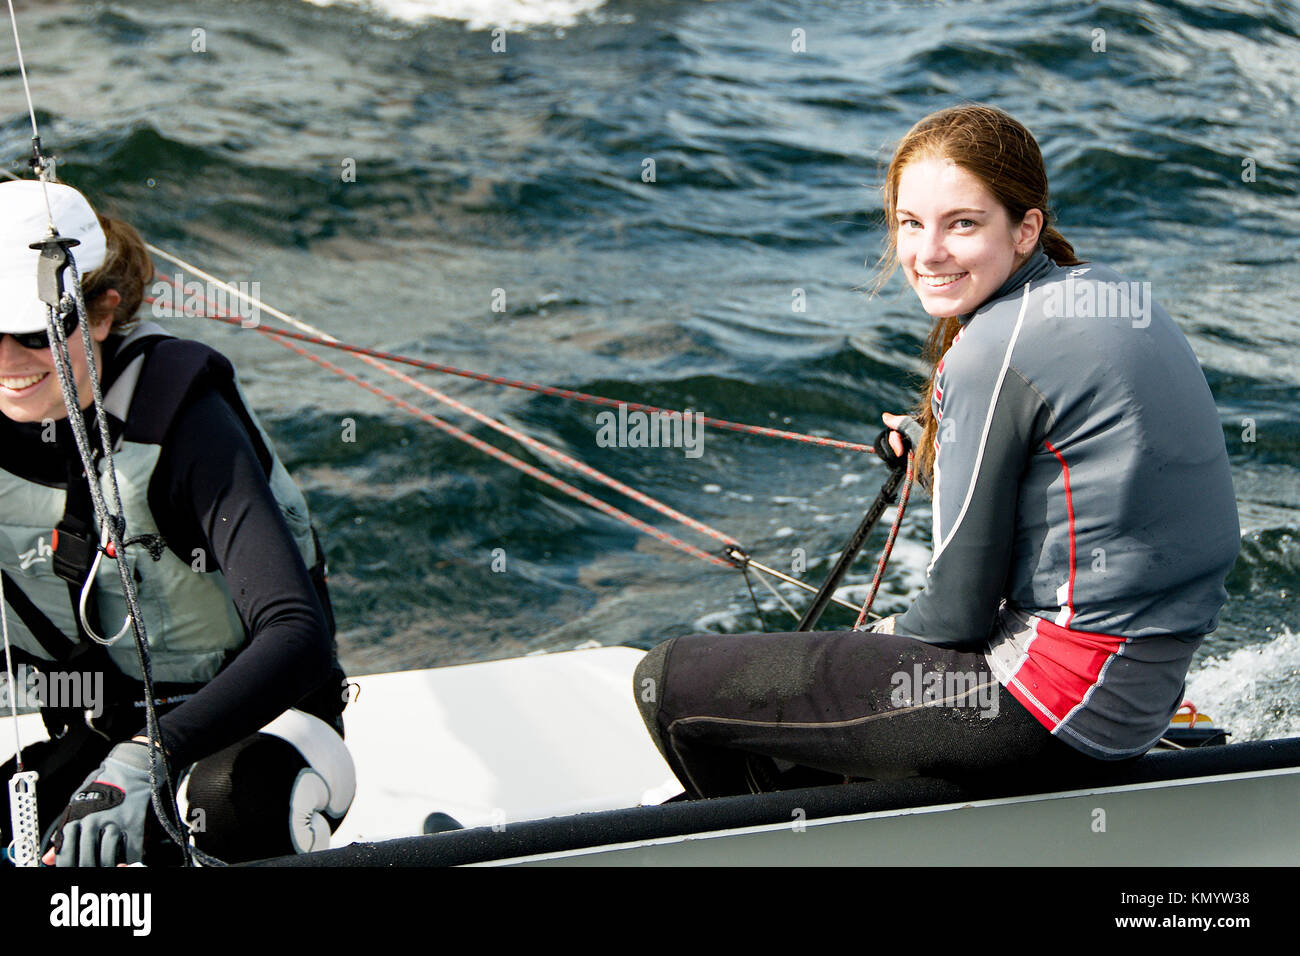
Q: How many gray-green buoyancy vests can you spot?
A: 1